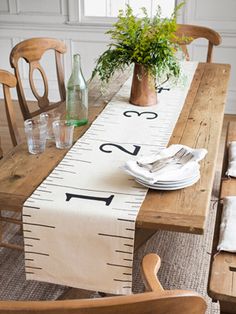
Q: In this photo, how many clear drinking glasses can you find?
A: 3